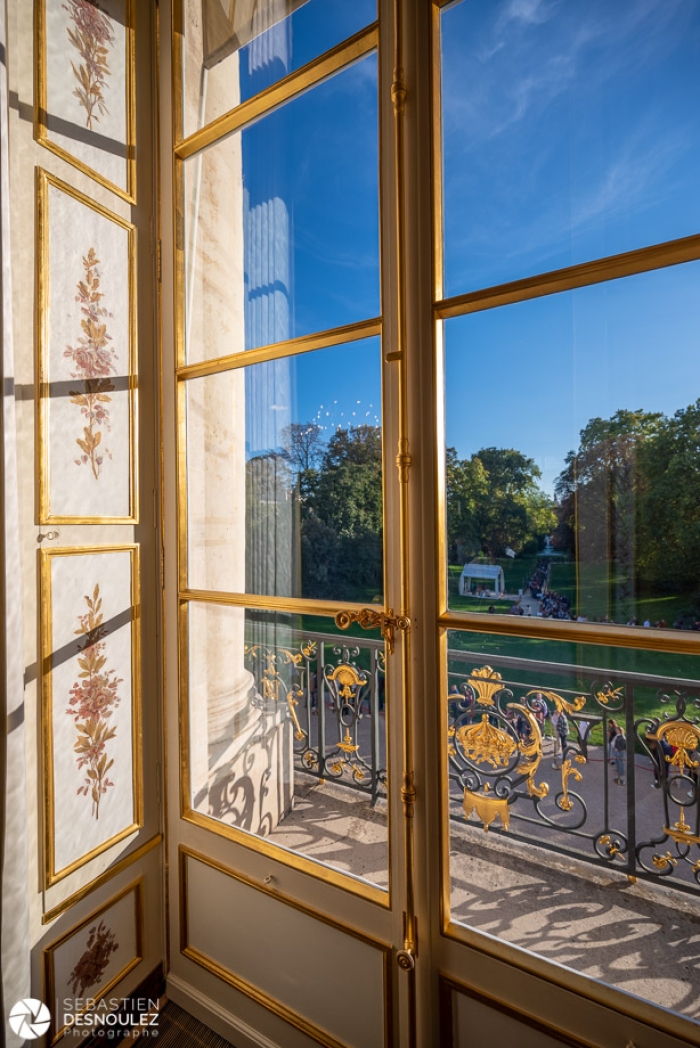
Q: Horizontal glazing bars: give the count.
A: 5